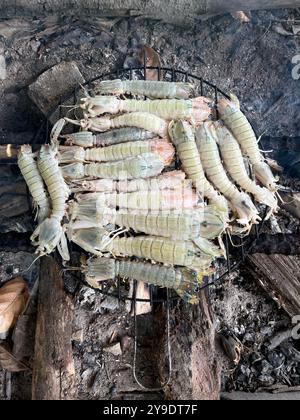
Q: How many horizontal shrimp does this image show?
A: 11